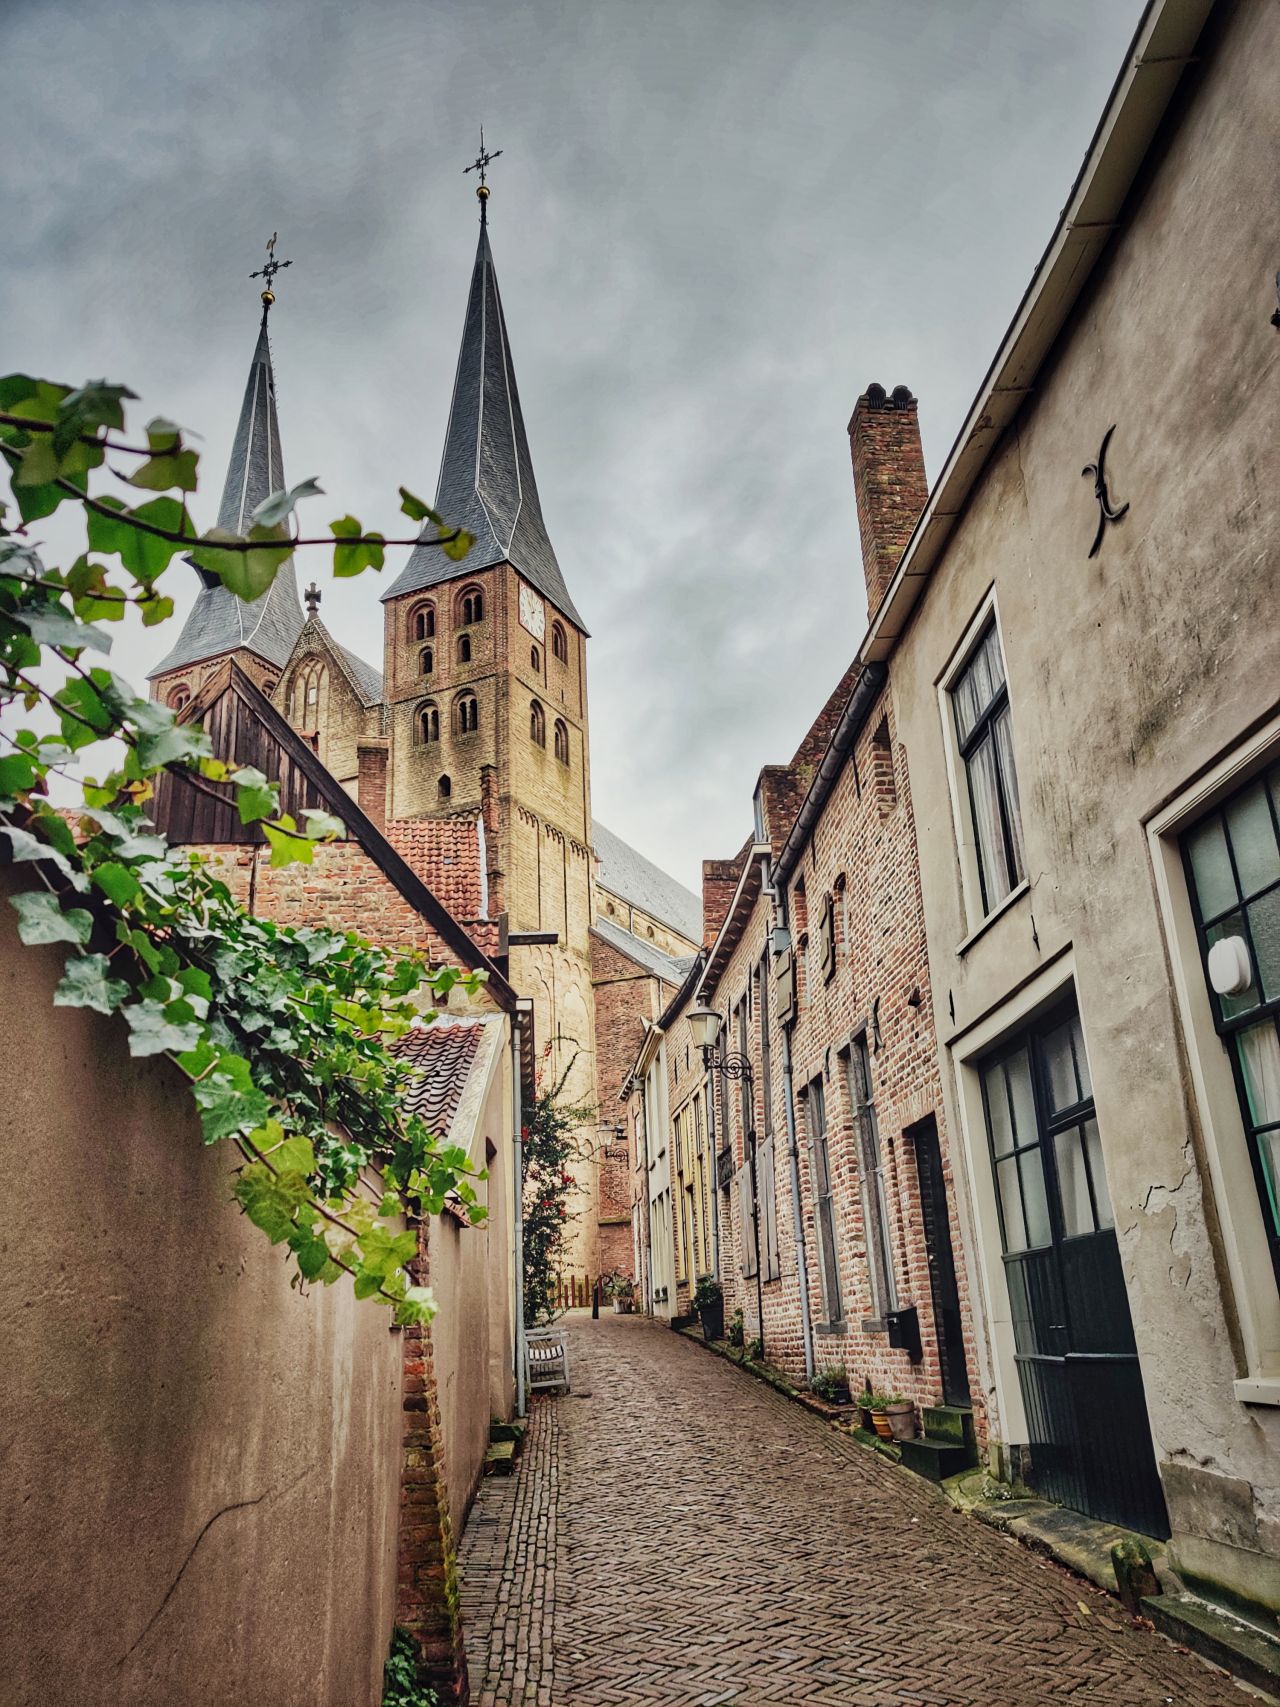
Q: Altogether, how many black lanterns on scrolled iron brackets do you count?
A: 2